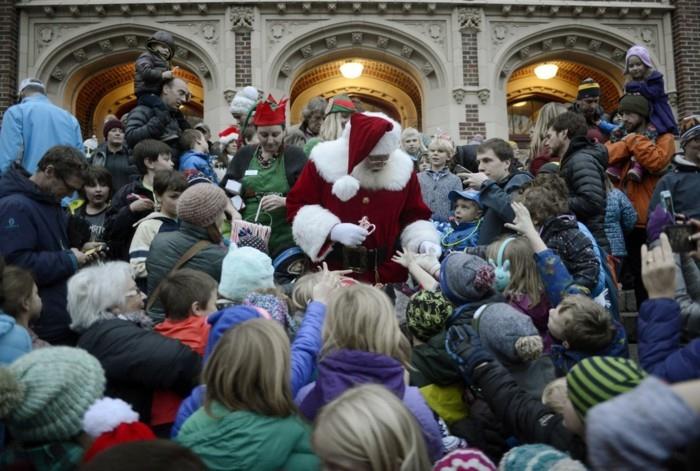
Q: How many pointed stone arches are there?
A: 3